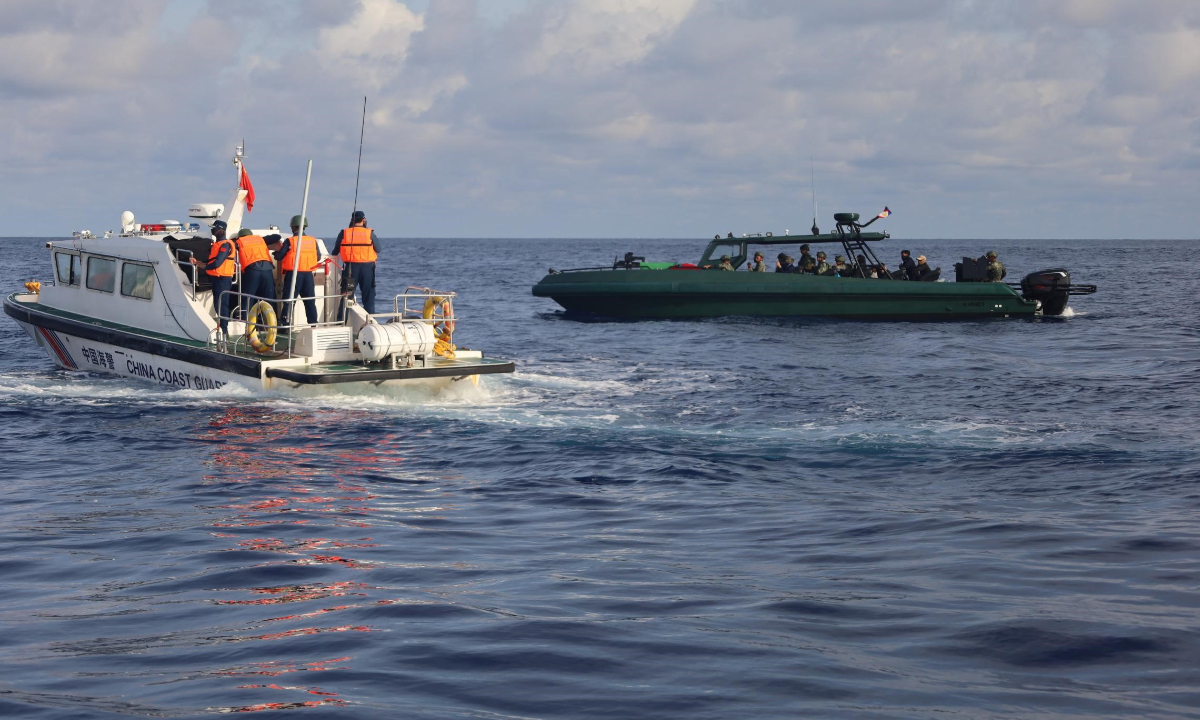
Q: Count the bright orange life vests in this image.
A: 4